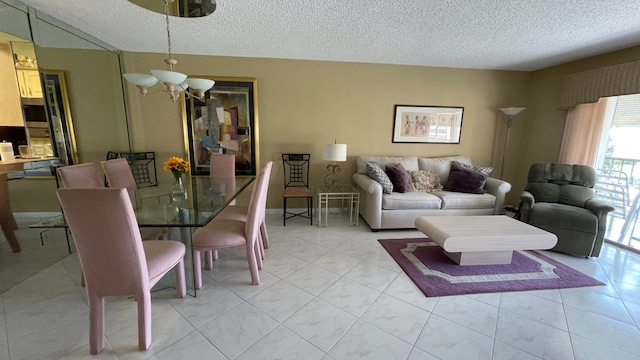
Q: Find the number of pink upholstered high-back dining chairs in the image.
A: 6